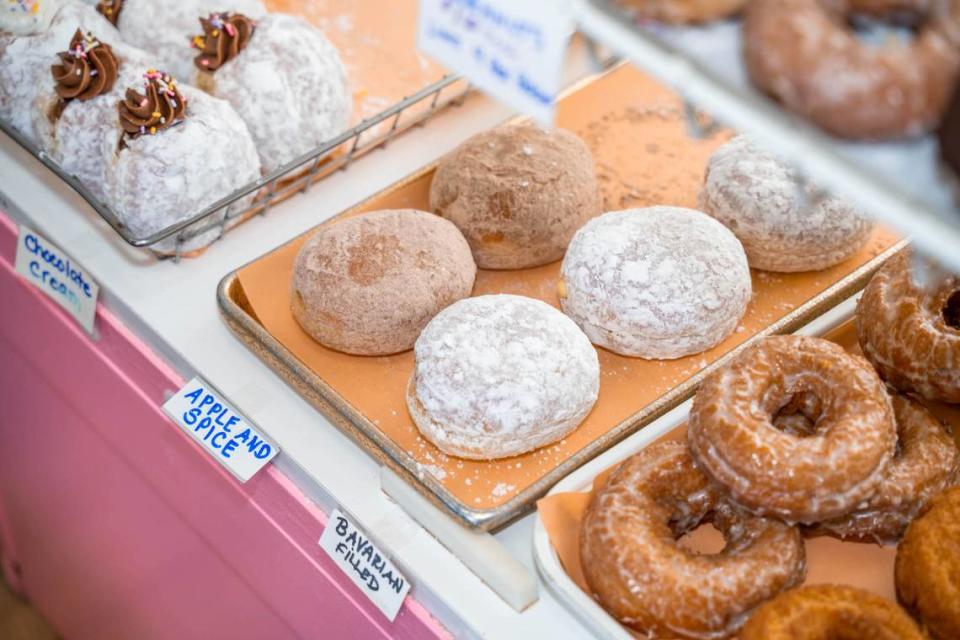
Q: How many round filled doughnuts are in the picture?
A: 5